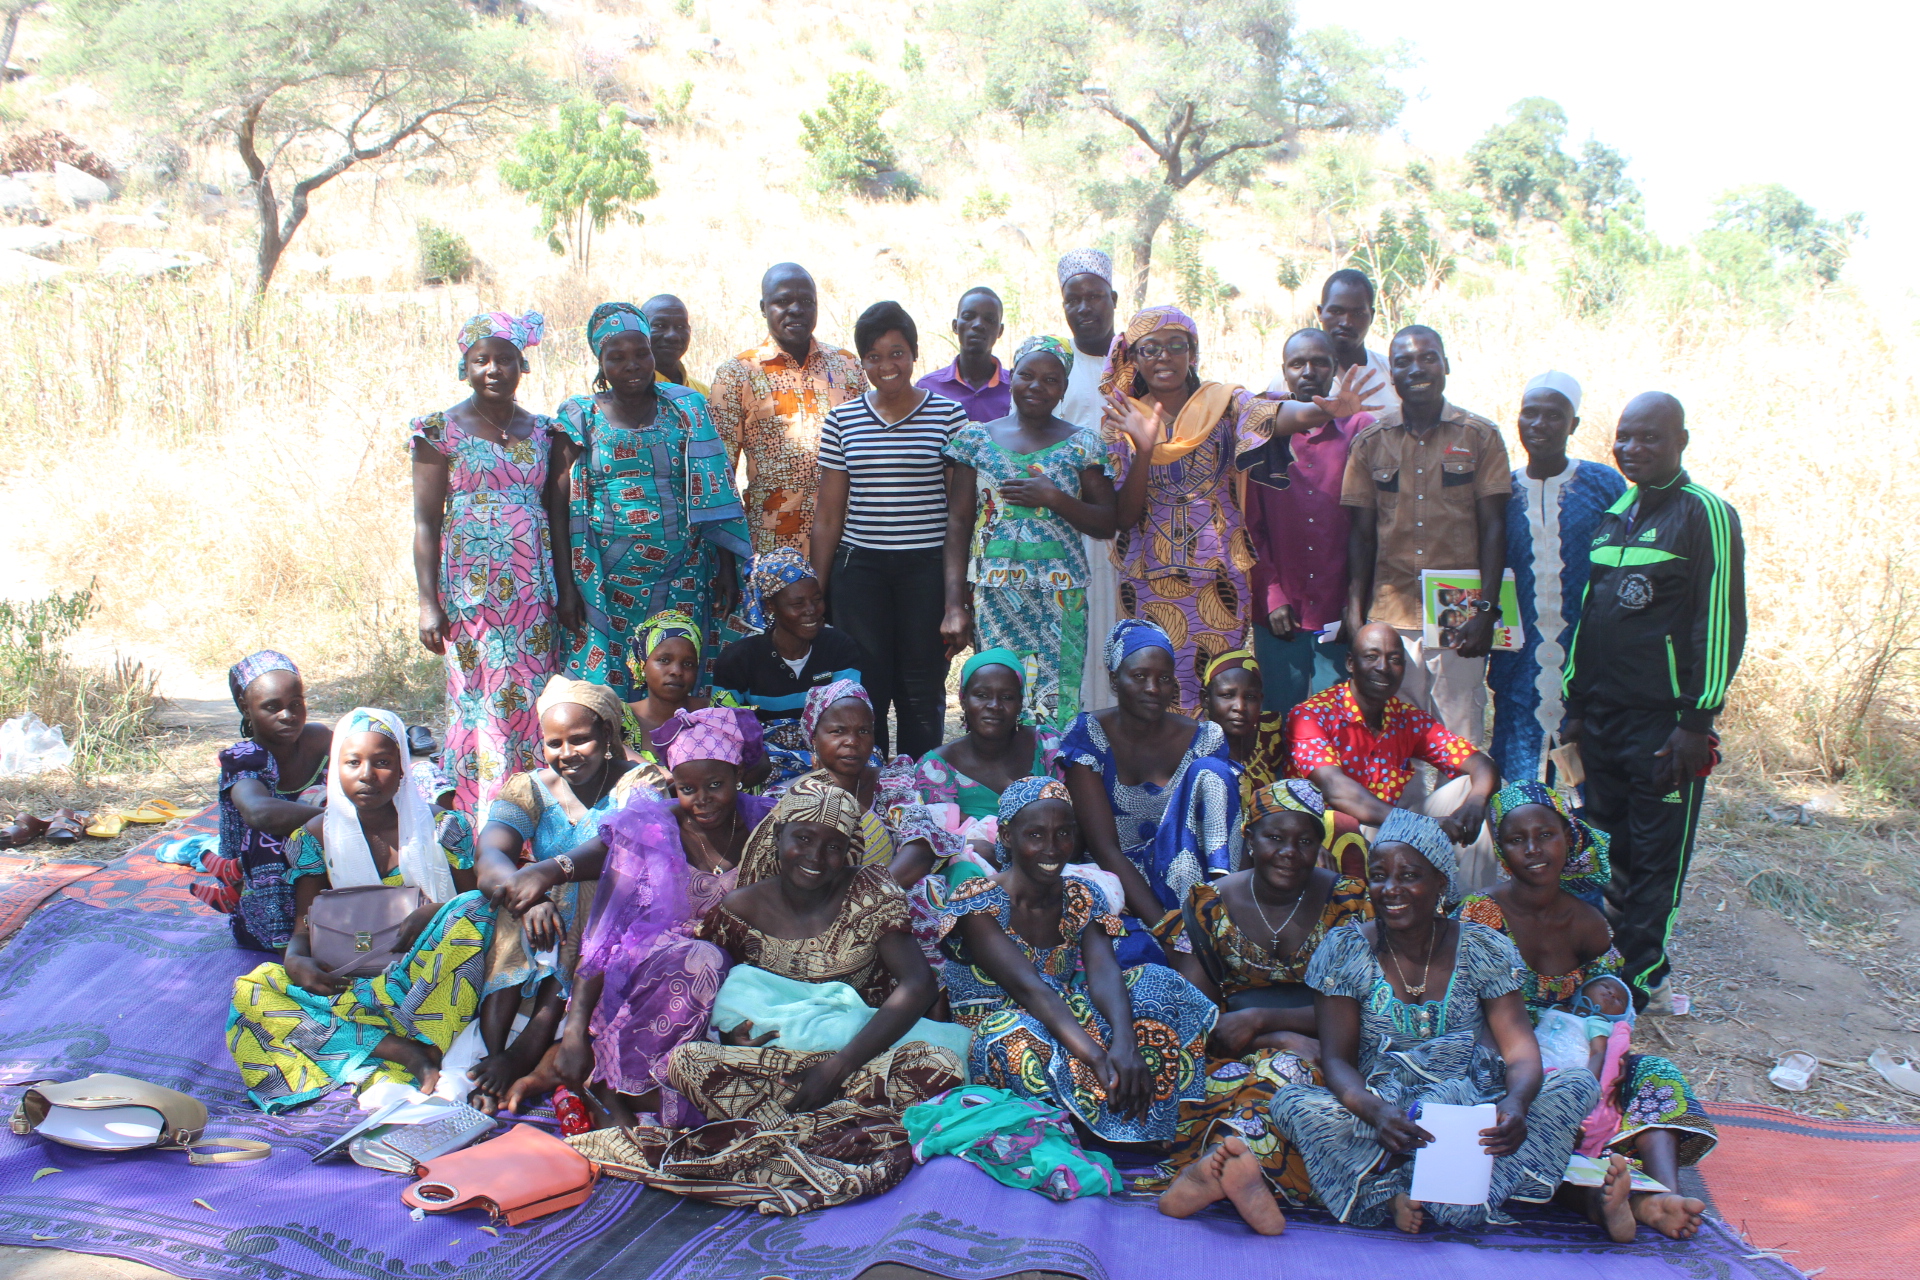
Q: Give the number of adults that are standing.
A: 14